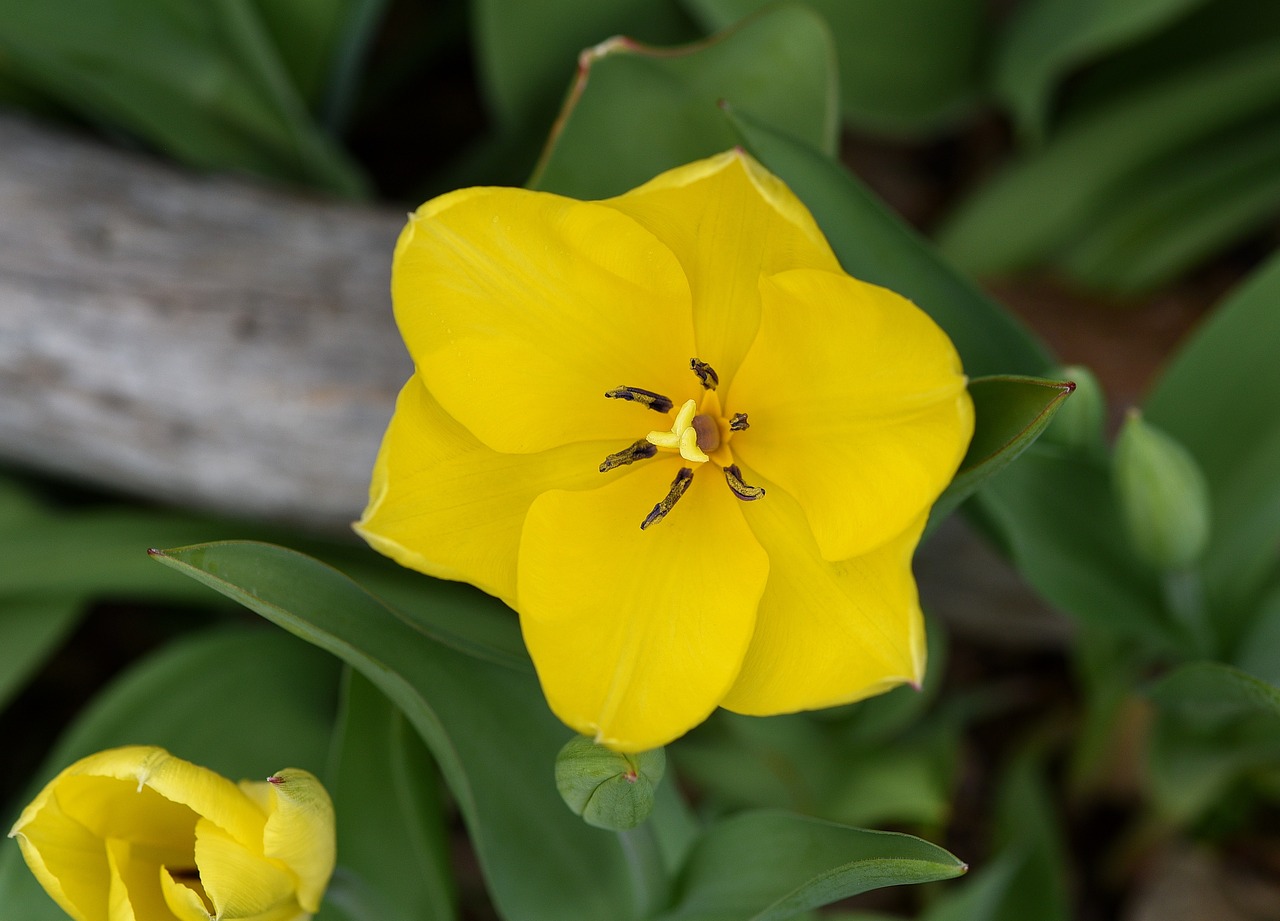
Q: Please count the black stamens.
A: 6